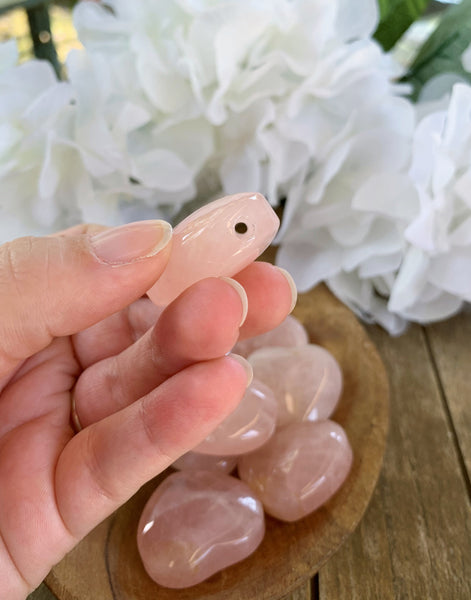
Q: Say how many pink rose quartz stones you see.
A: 7